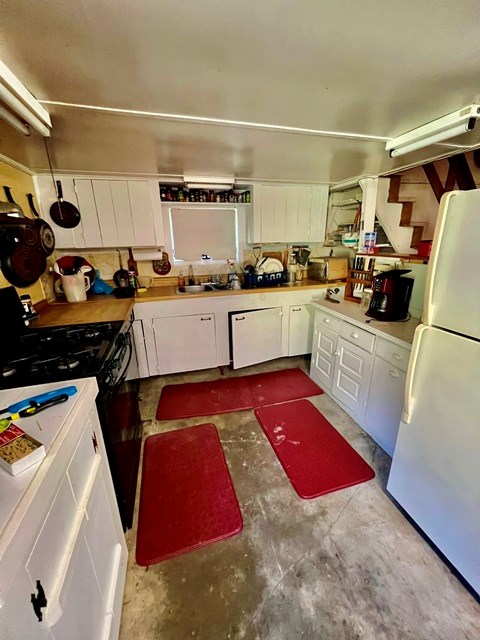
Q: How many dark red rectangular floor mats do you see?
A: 3